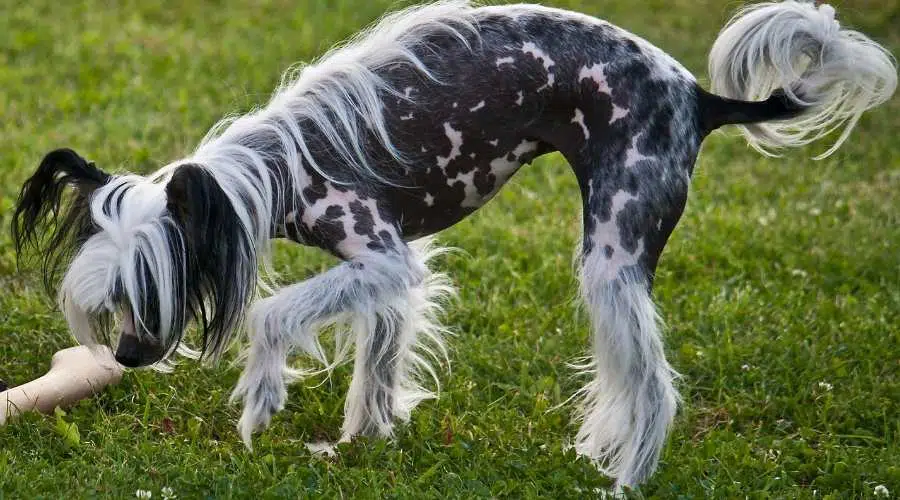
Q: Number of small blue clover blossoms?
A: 0